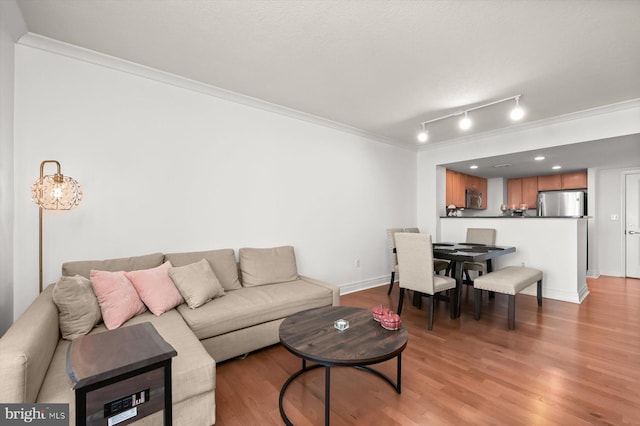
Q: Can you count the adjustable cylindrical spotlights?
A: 3